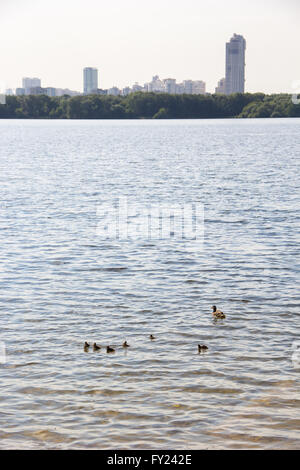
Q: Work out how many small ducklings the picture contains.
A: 6